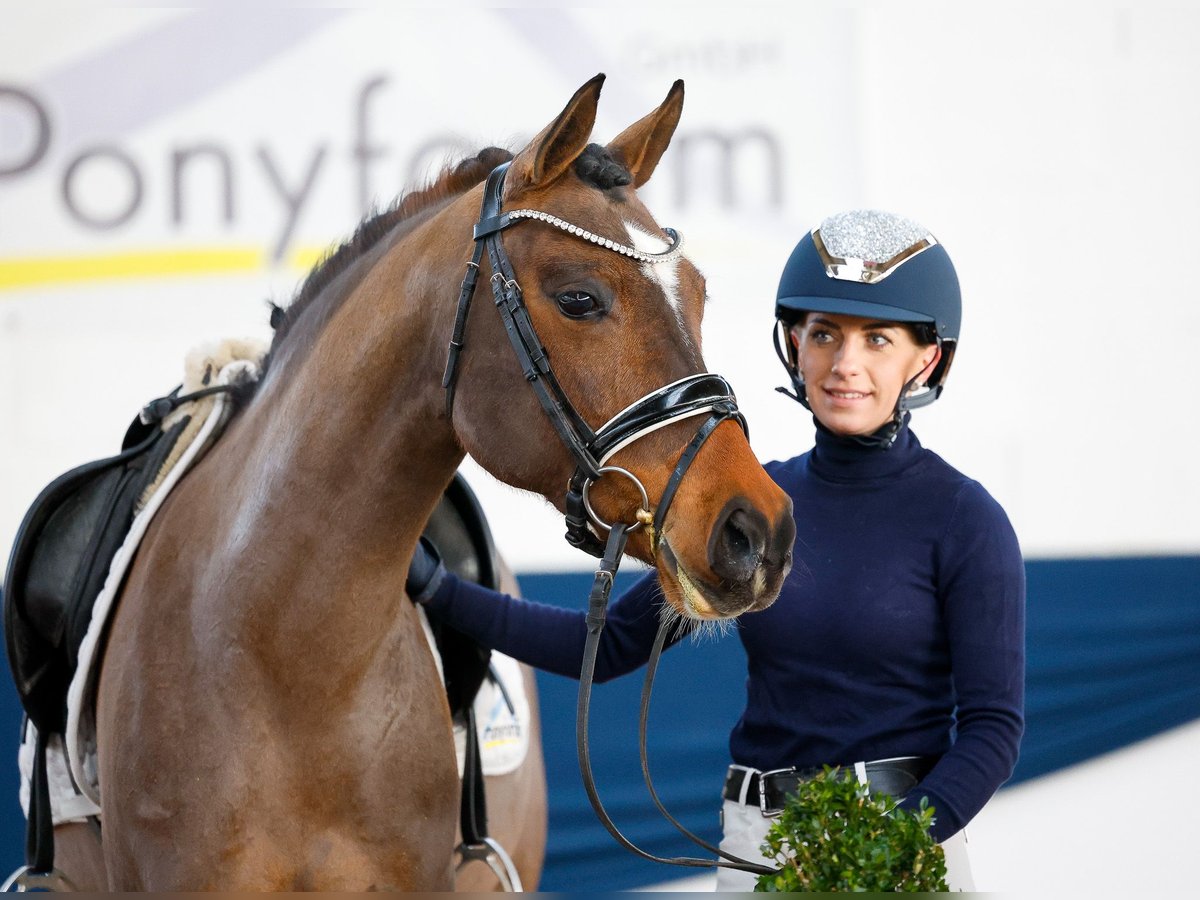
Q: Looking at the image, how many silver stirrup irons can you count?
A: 2